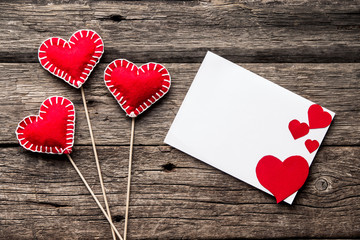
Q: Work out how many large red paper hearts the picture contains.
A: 1